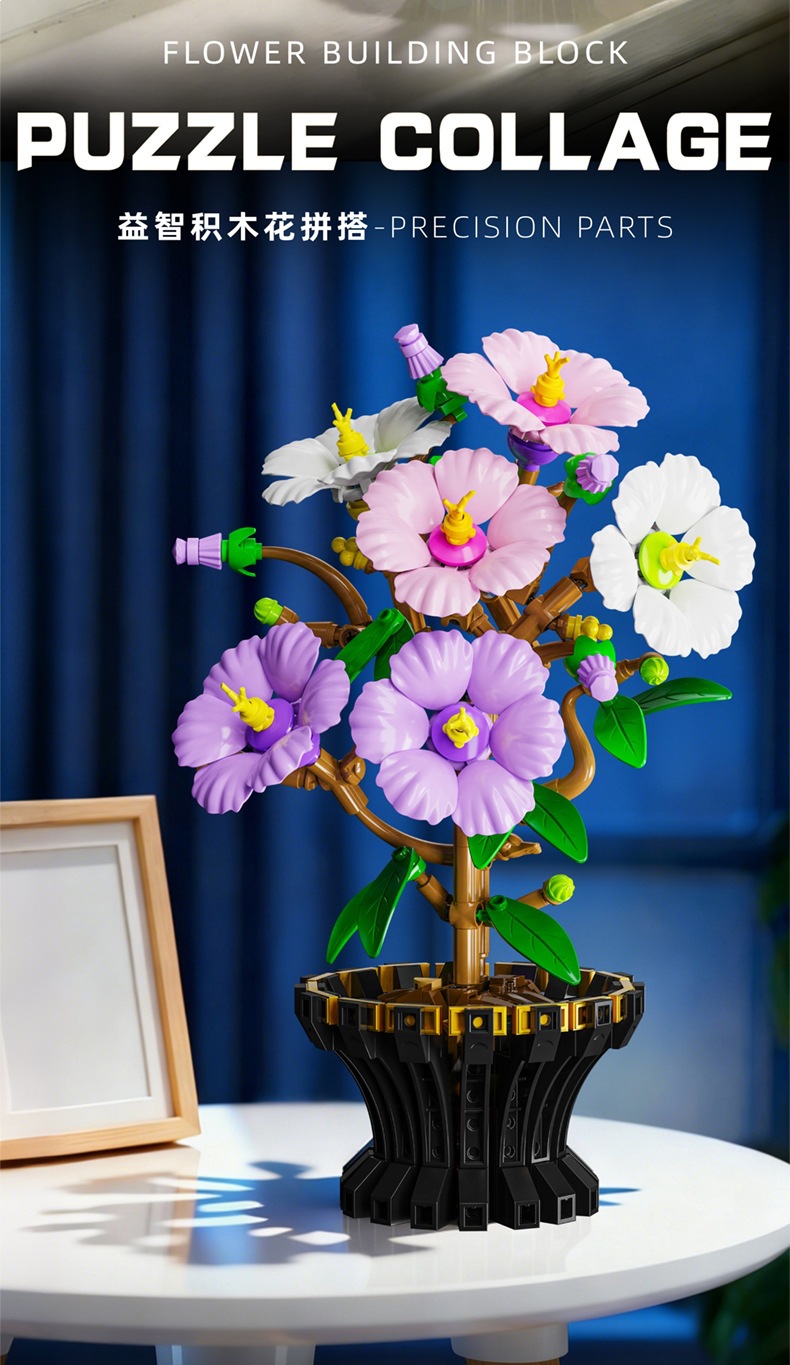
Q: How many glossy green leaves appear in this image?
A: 9